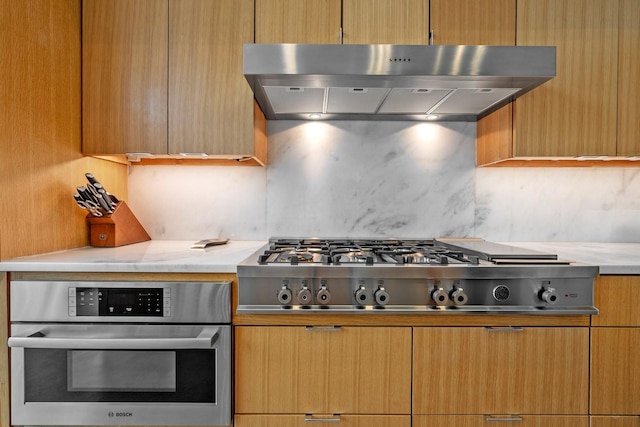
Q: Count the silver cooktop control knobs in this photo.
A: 8